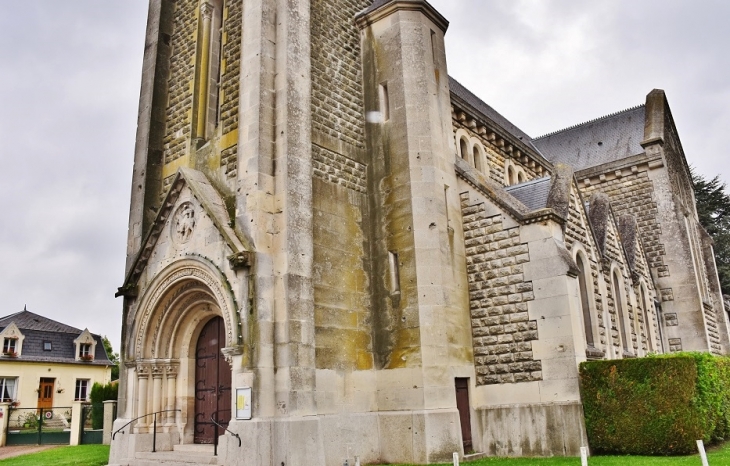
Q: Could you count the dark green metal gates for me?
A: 2